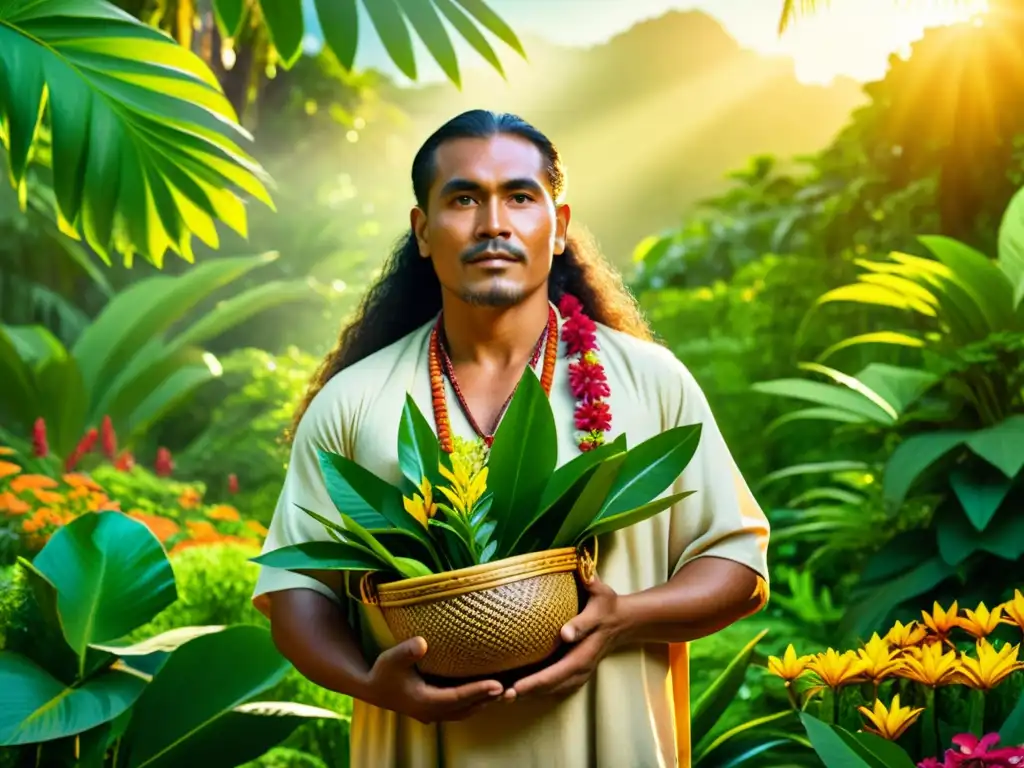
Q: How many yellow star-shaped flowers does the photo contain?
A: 10